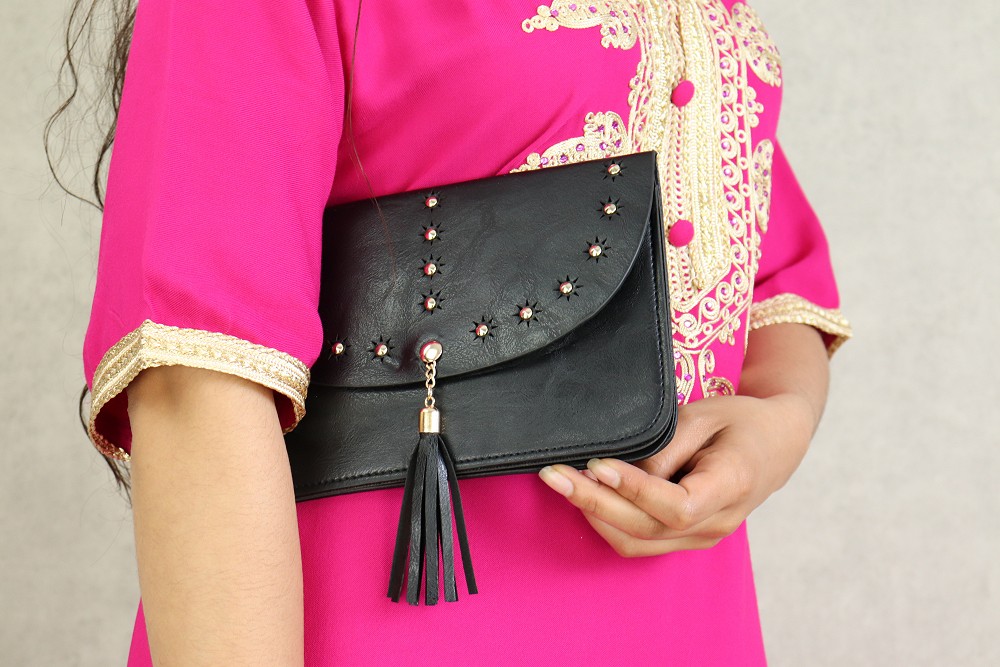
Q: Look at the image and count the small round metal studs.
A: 12